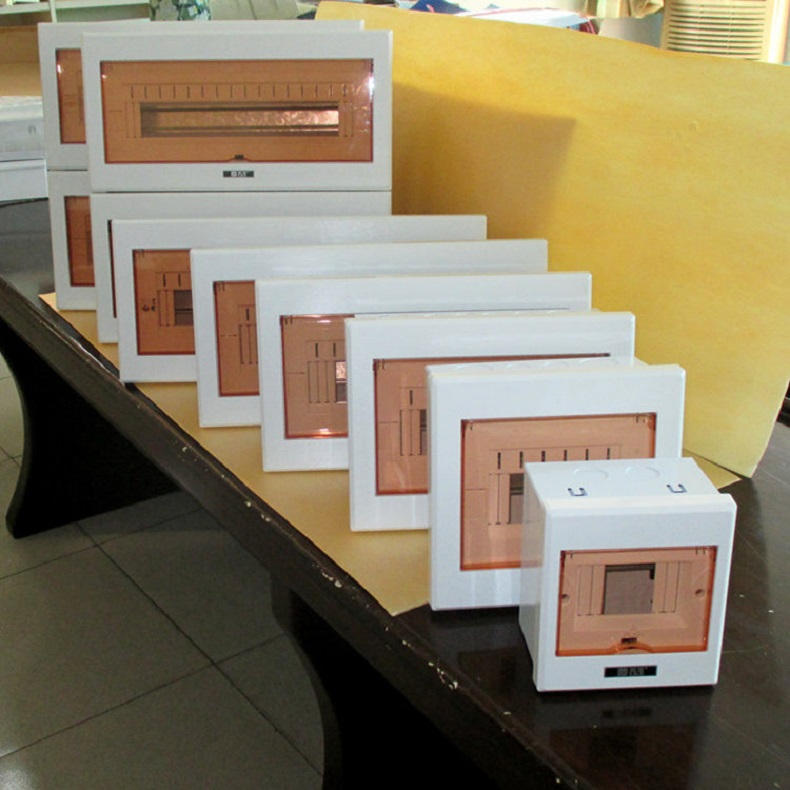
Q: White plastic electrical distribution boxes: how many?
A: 10